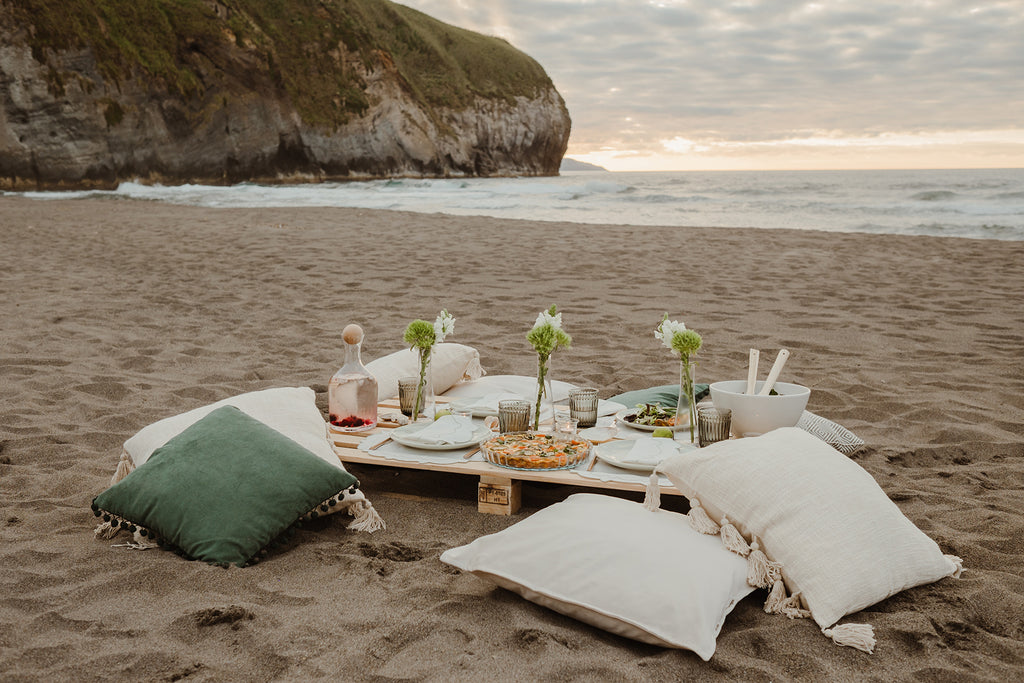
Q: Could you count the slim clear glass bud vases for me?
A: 3